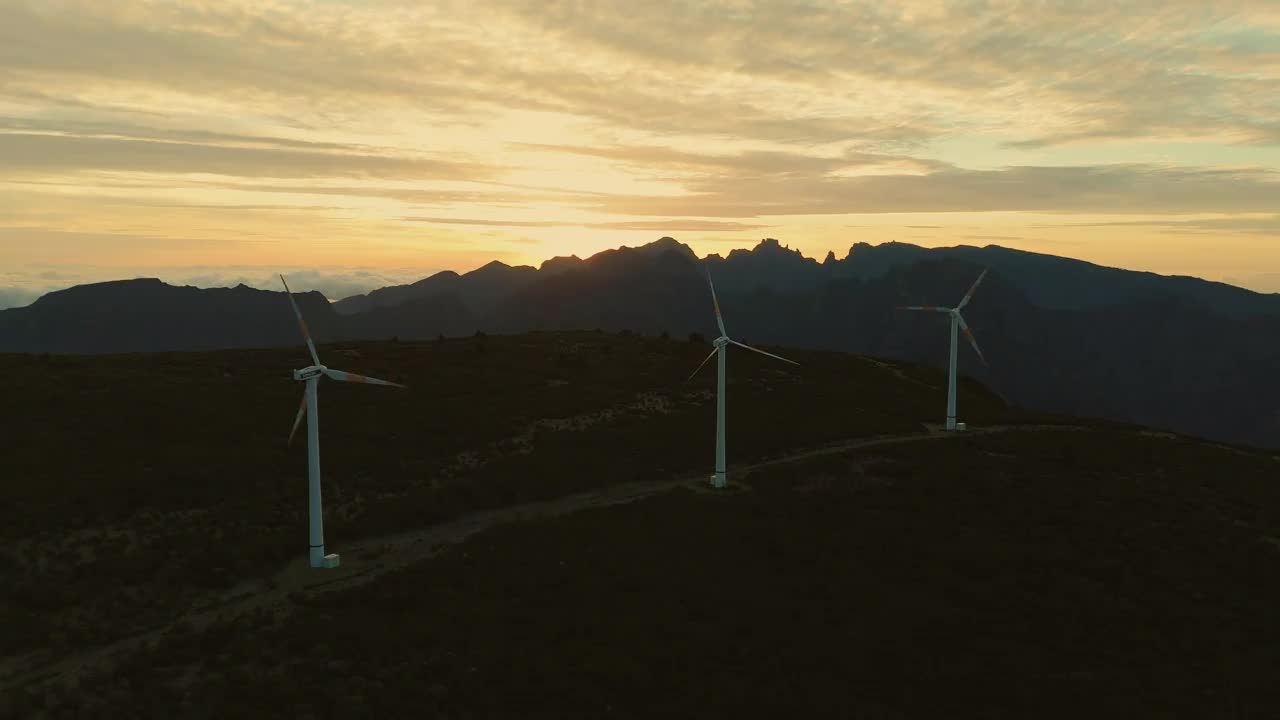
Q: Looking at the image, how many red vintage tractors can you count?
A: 0